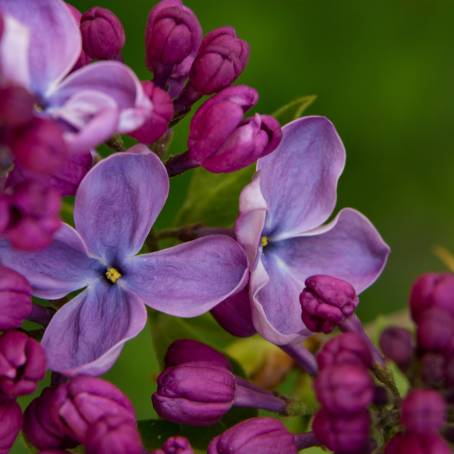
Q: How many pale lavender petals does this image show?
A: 11